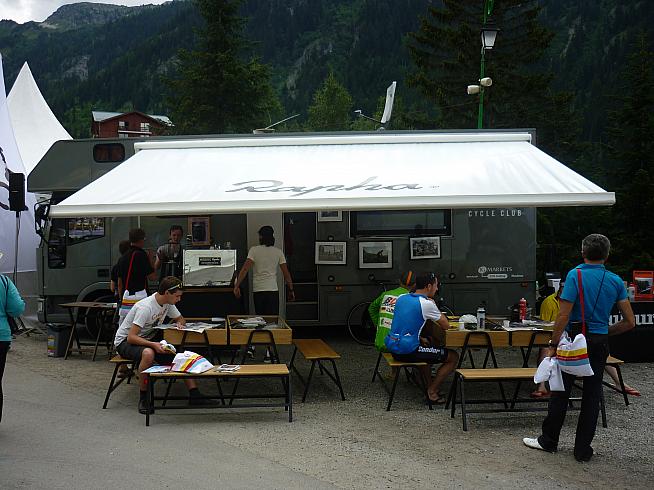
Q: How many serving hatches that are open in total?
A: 1